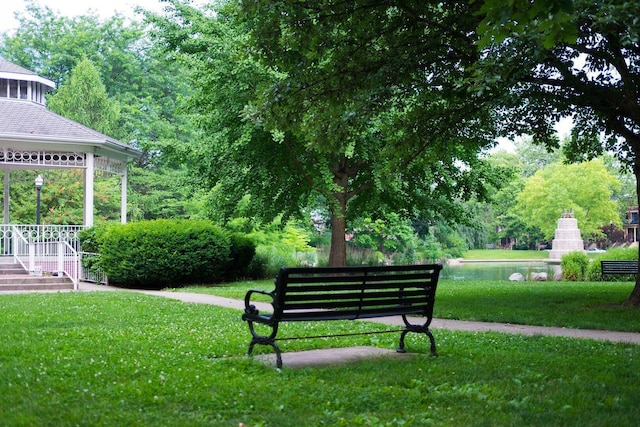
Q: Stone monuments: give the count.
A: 1